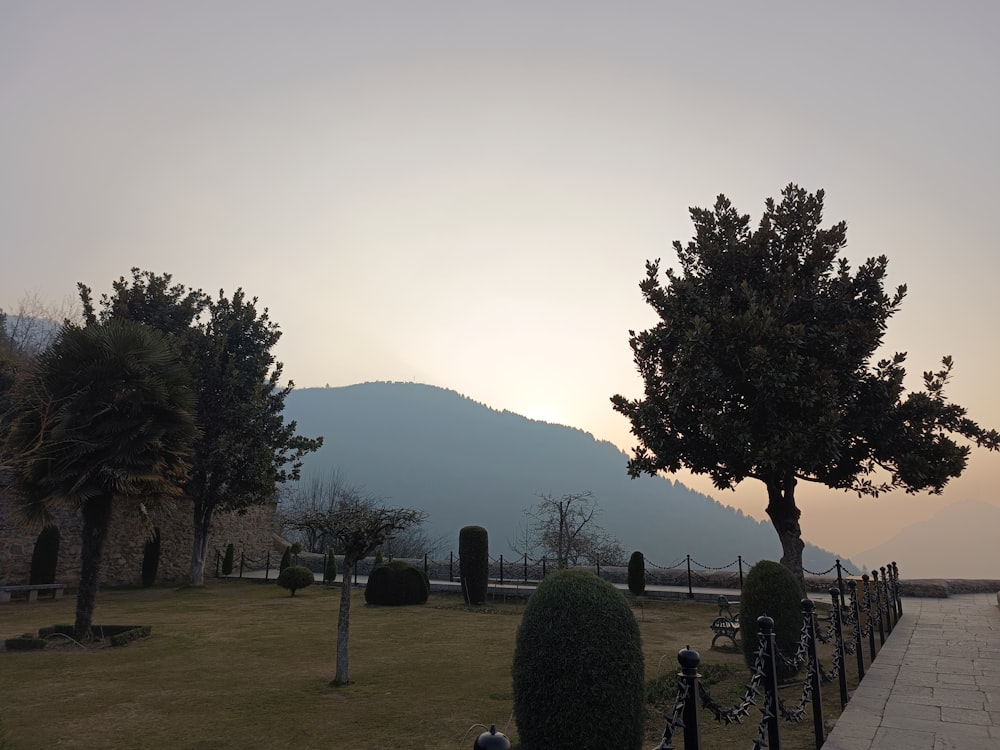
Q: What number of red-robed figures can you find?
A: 0